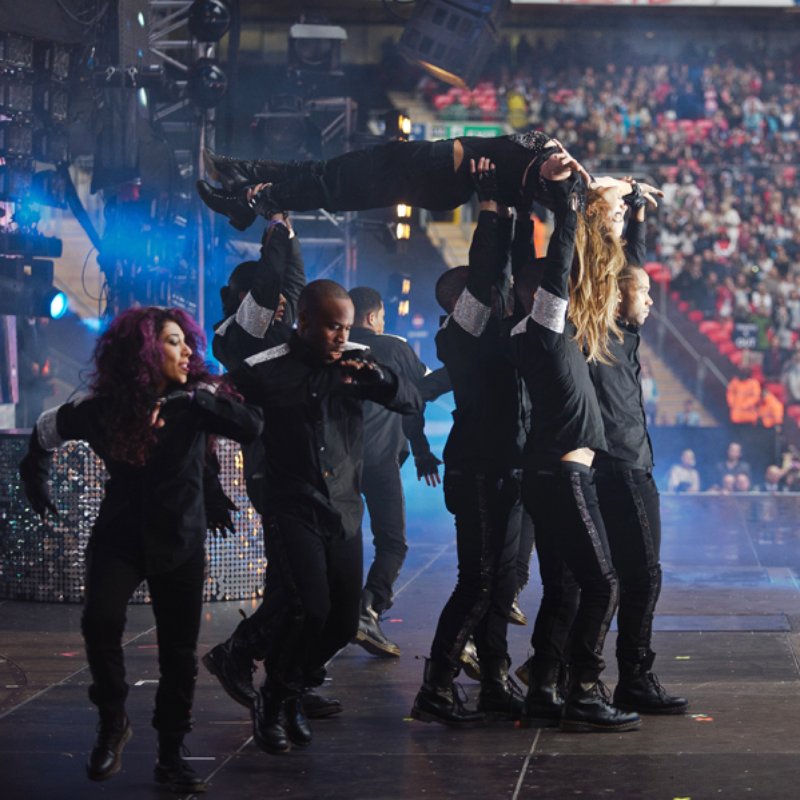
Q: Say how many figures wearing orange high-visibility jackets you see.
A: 2